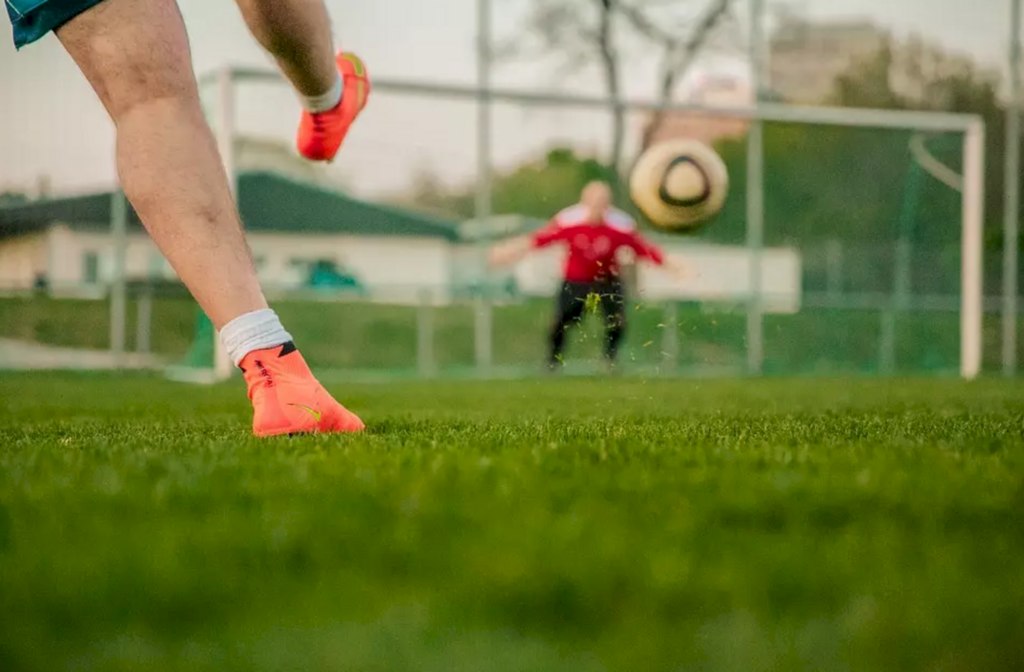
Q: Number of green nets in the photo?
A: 1